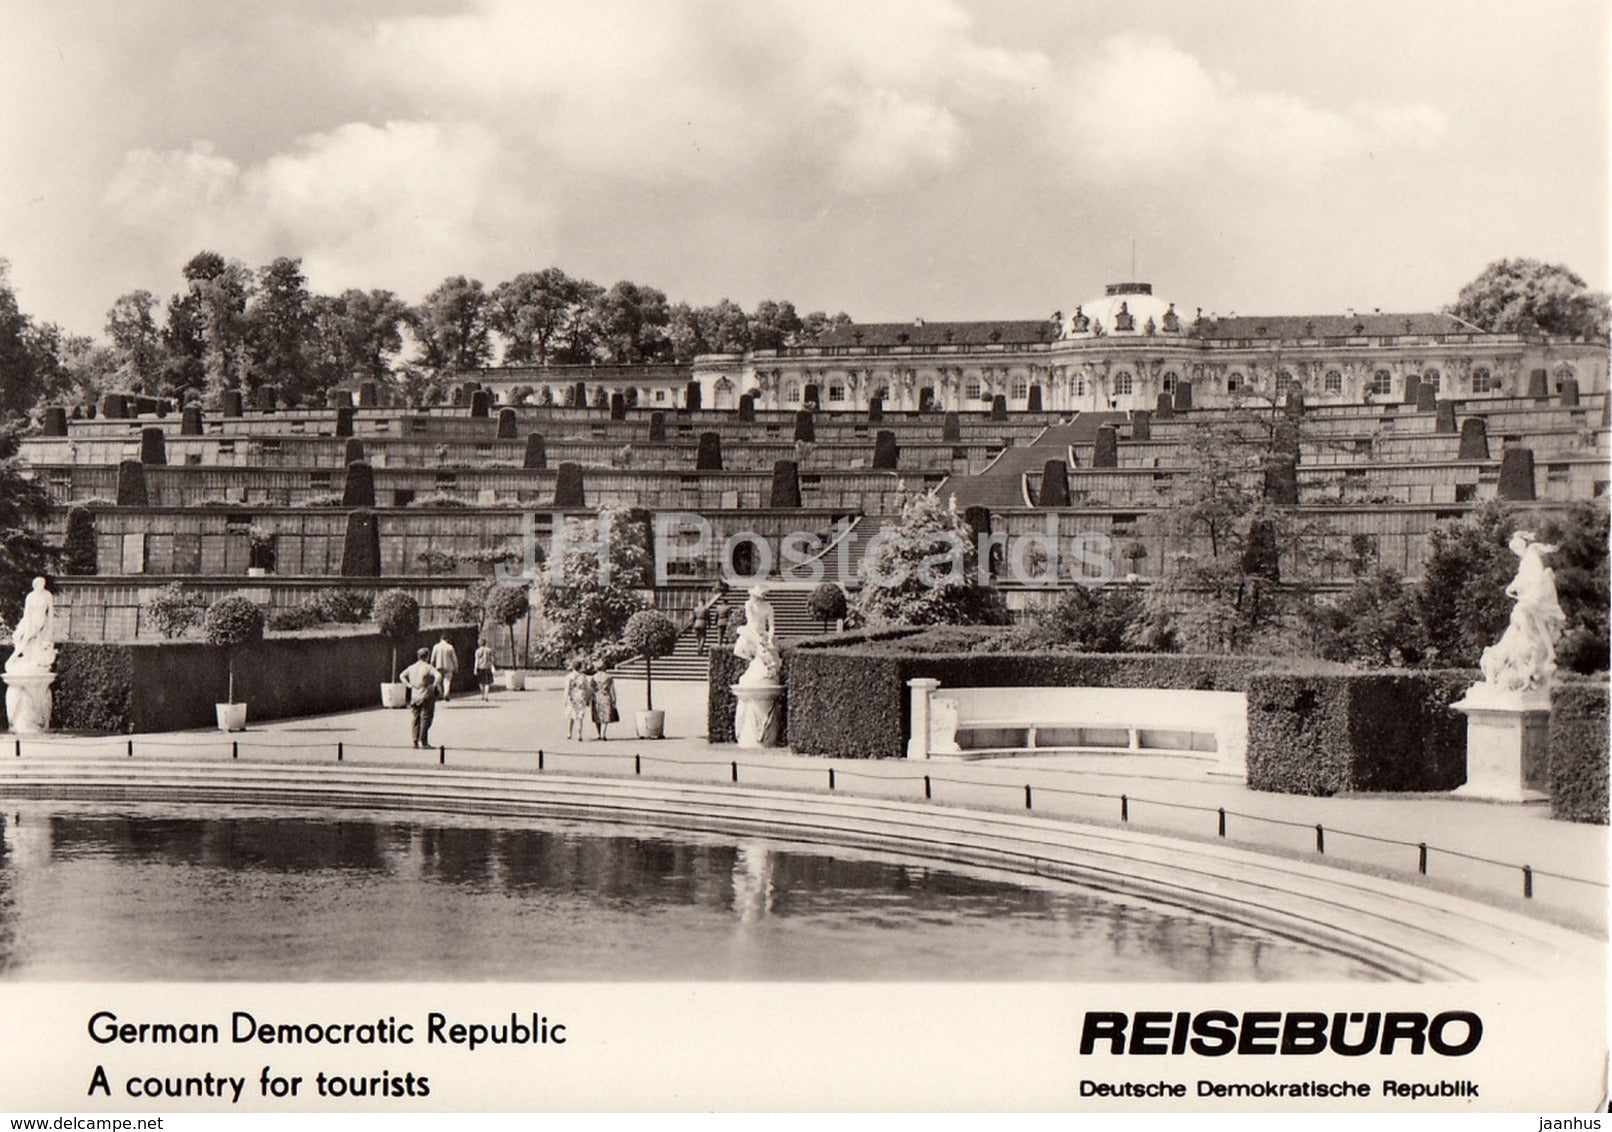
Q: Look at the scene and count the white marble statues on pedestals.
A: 3